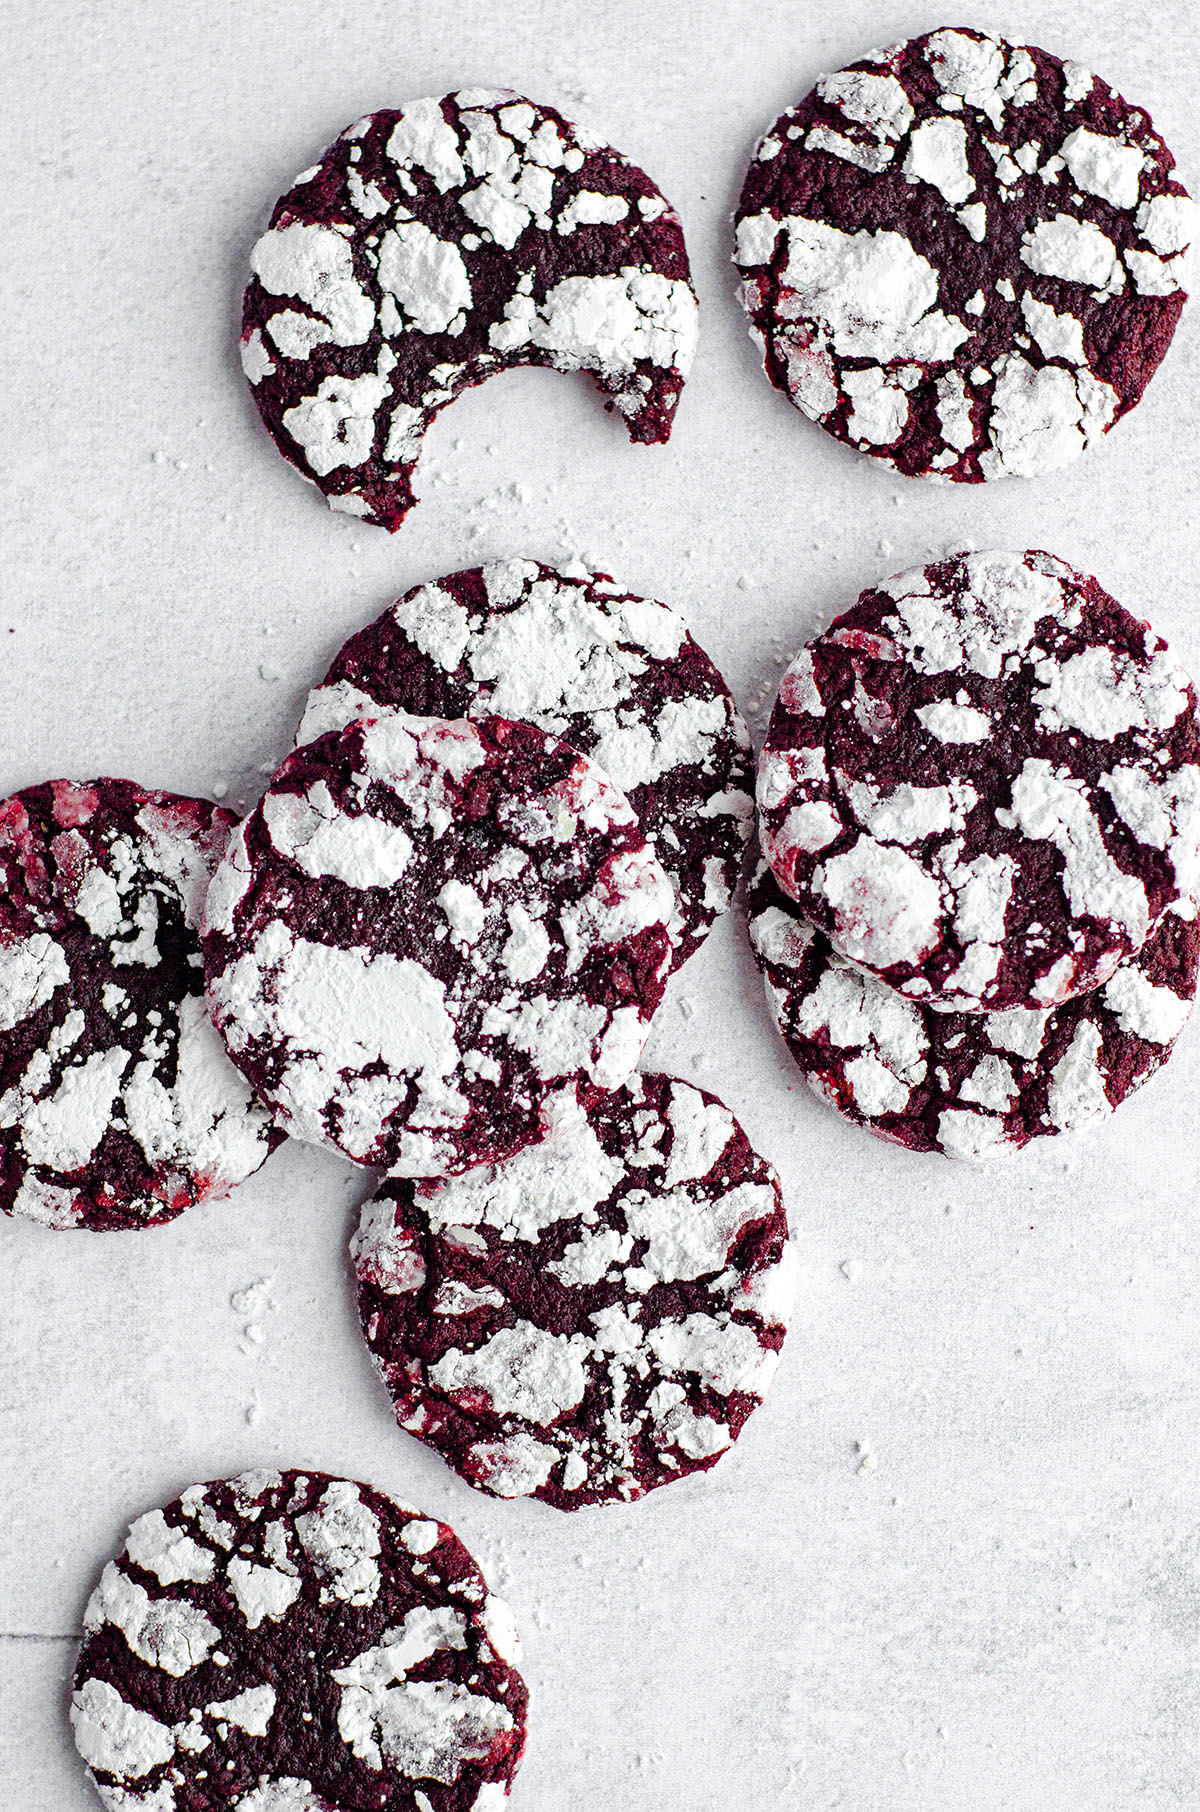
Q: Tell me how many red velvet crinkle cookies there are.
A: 9